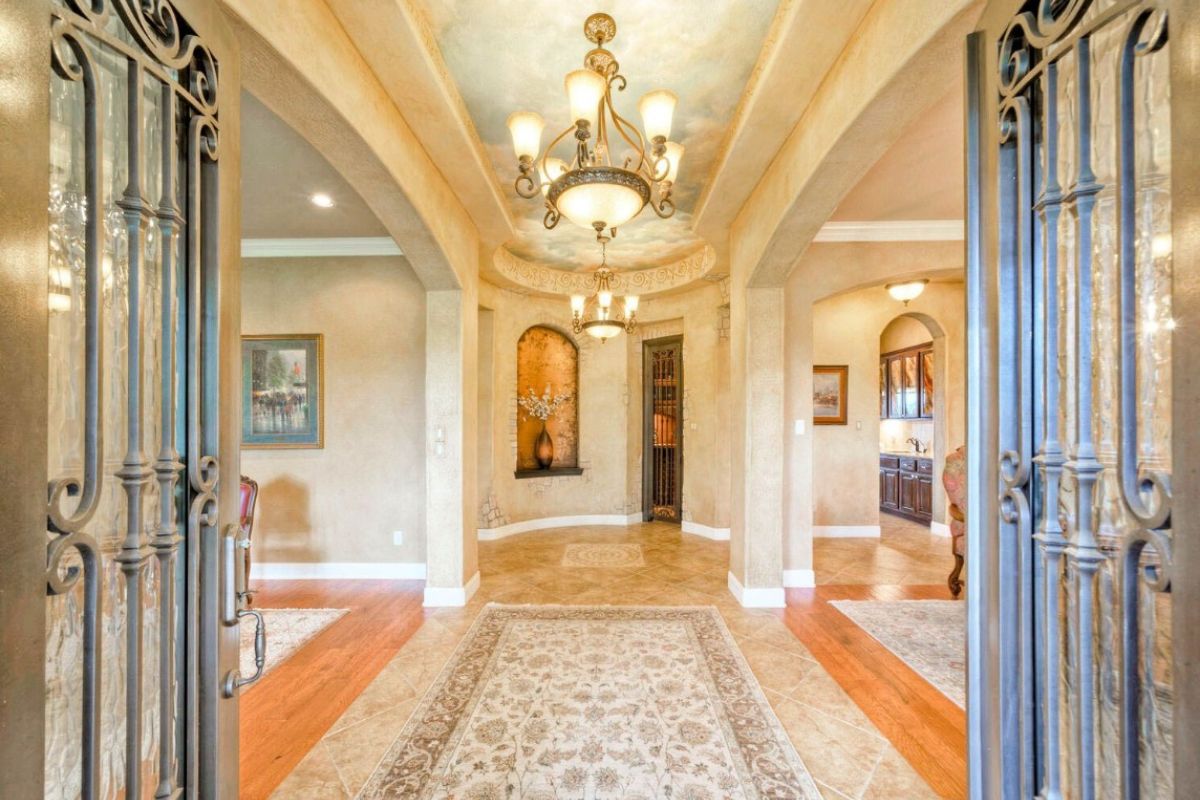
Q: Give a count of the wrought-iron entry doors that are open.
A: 2